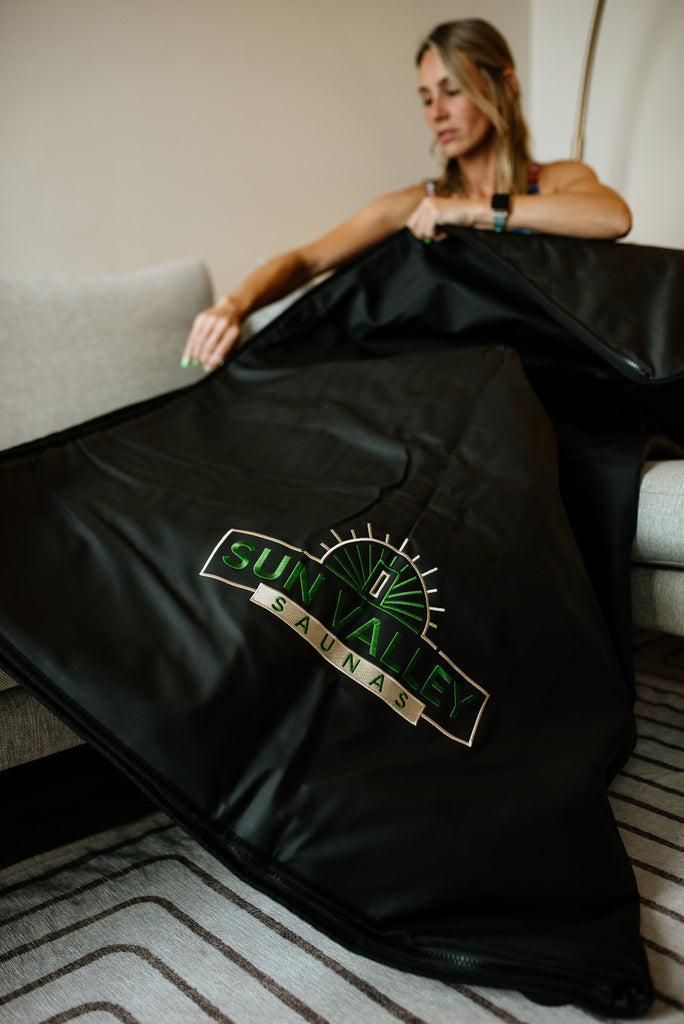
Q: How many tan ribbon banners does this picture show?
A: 1